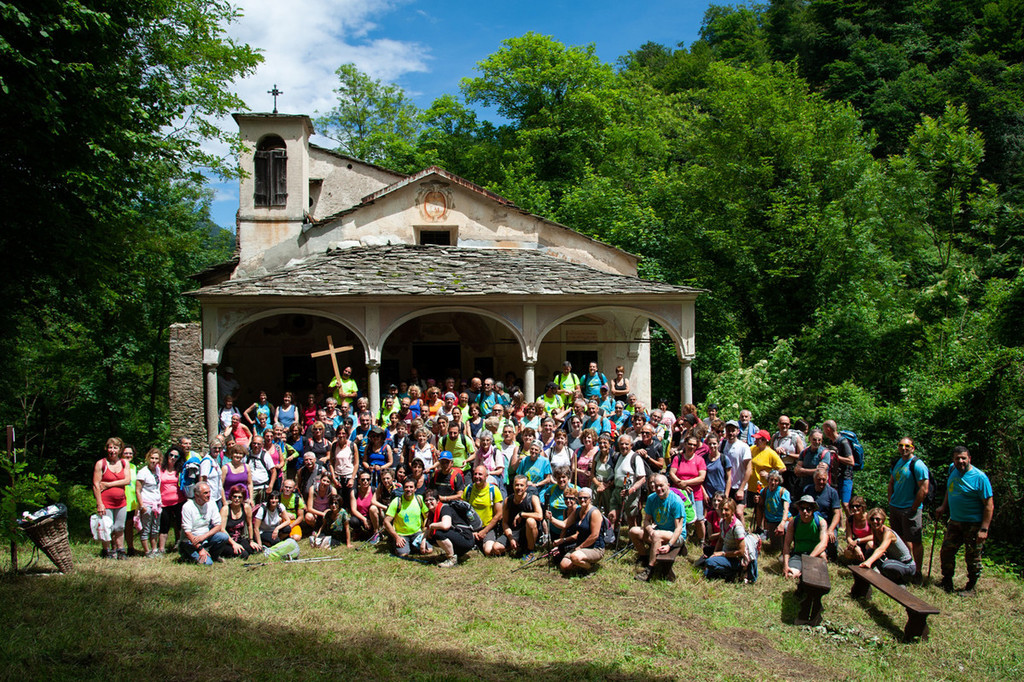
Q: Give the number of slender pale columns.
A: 4